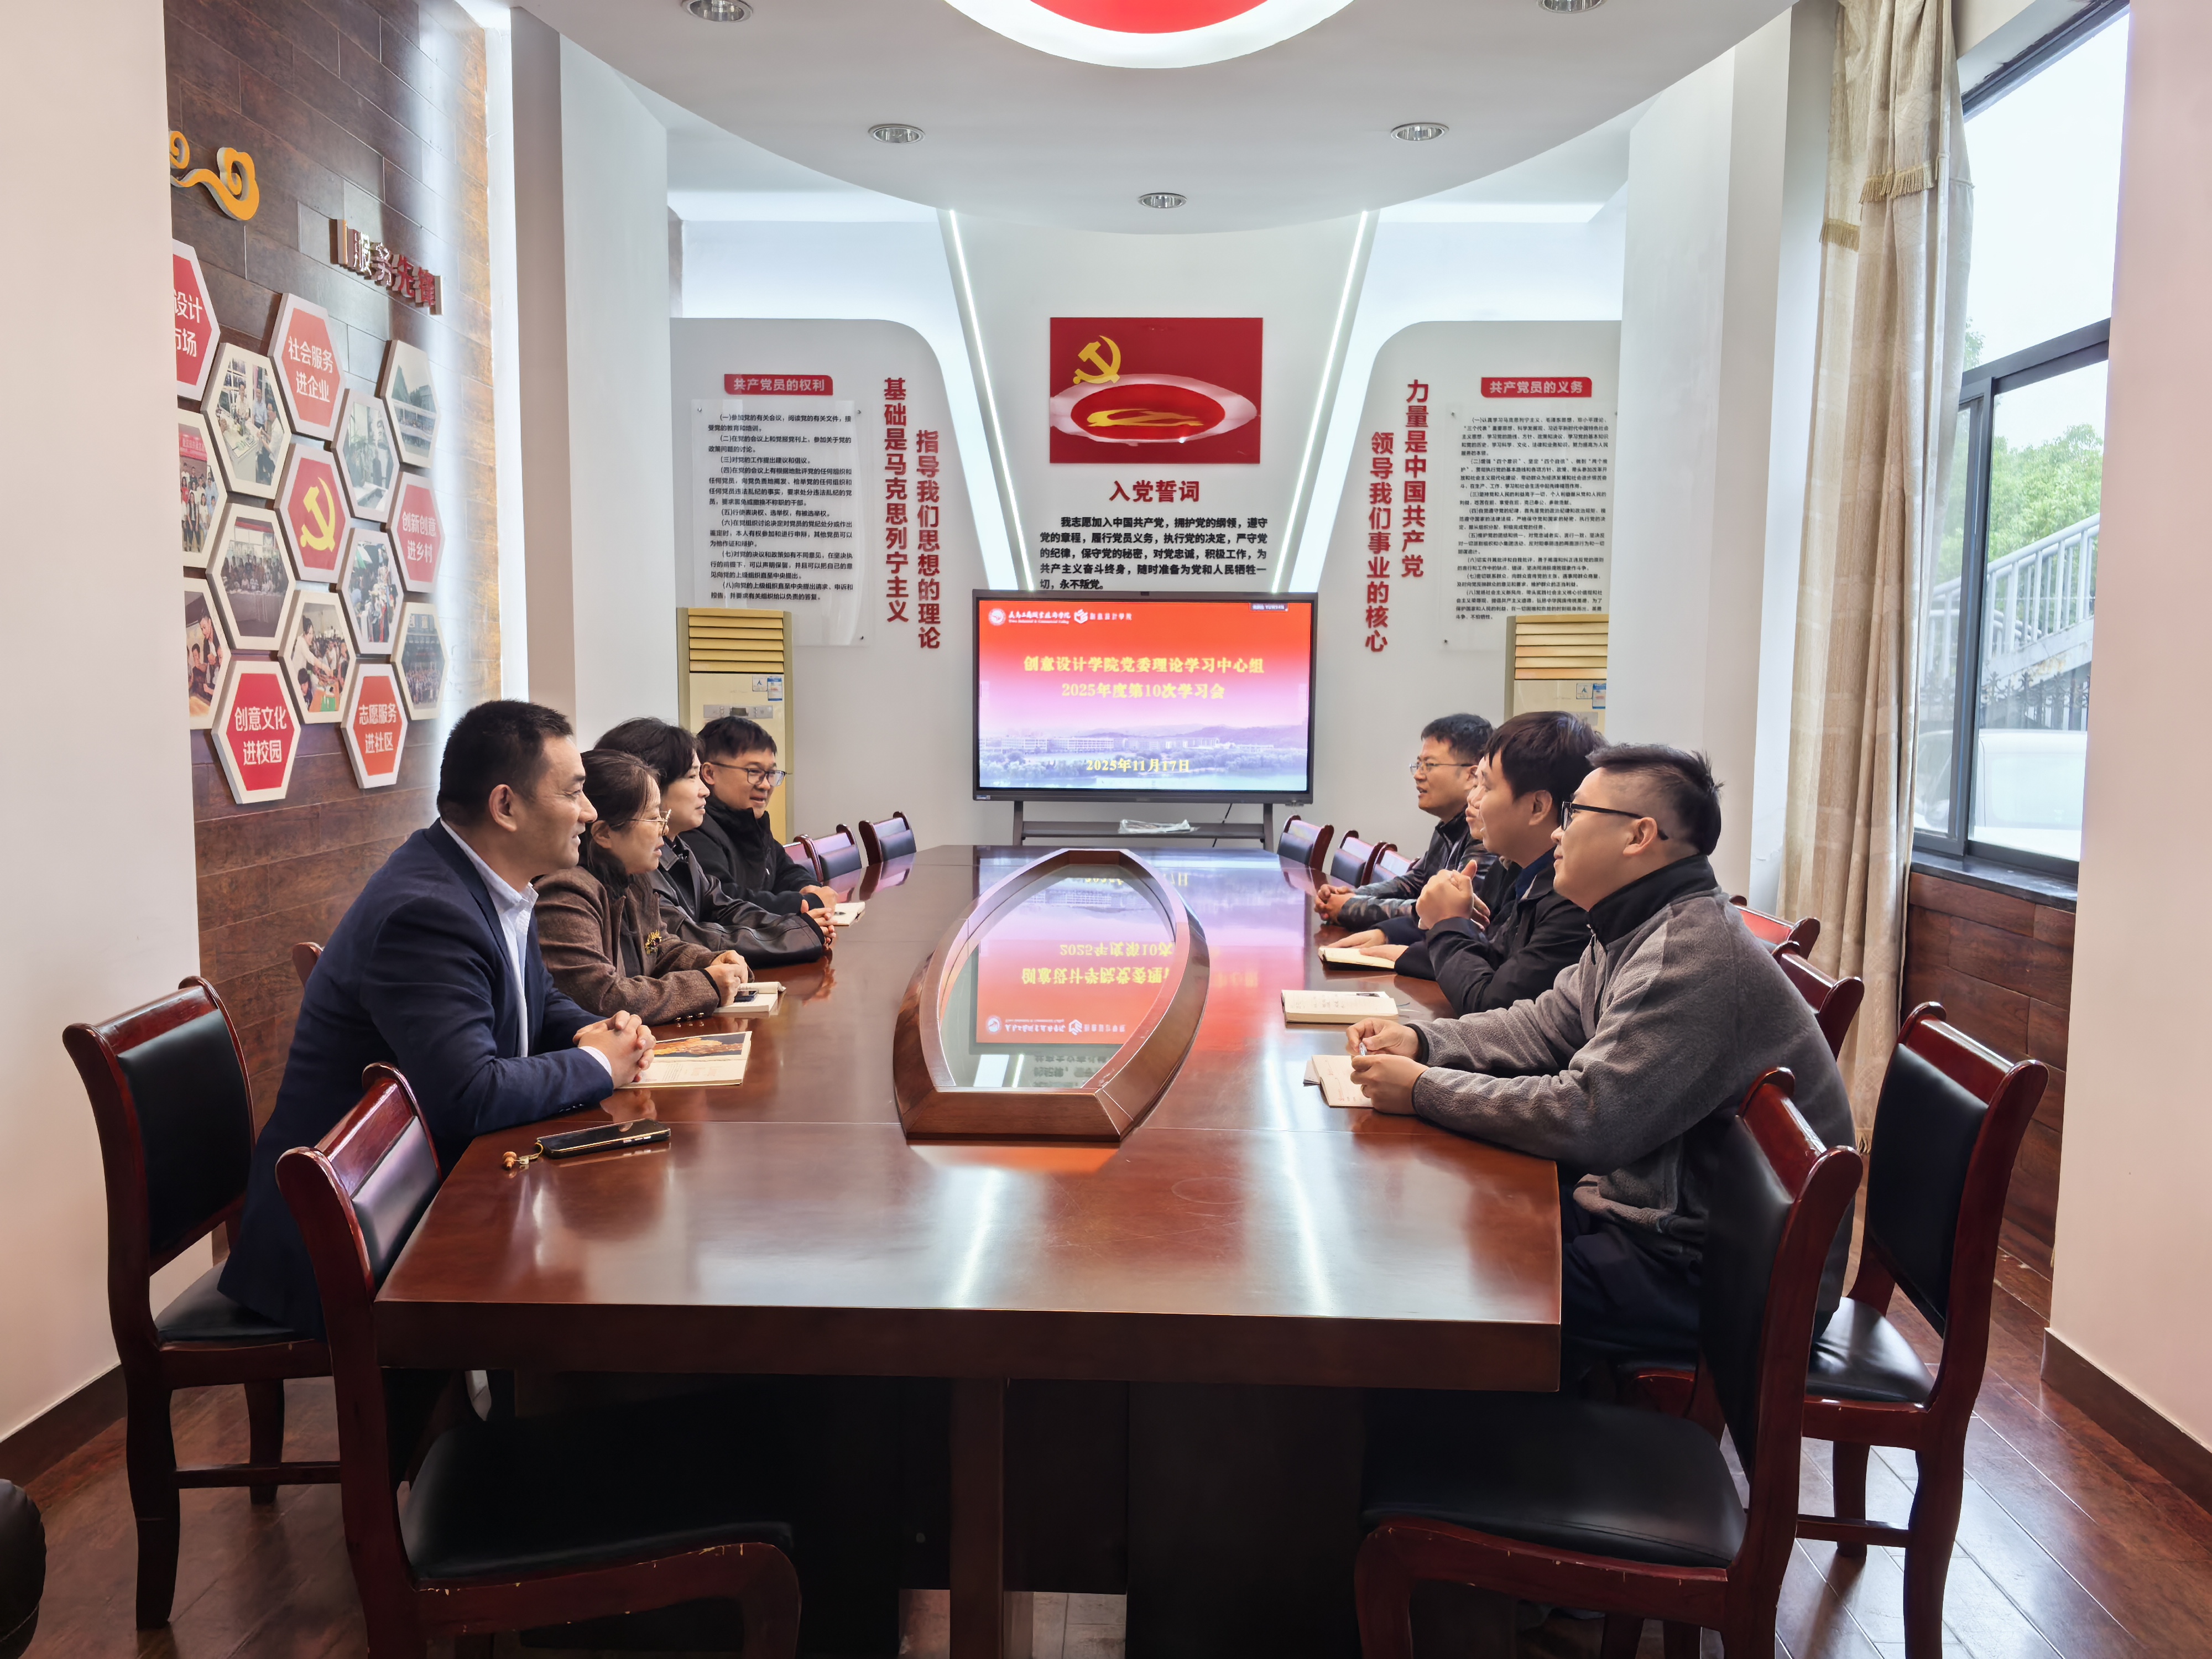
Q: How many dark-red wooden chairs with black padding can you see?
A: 13